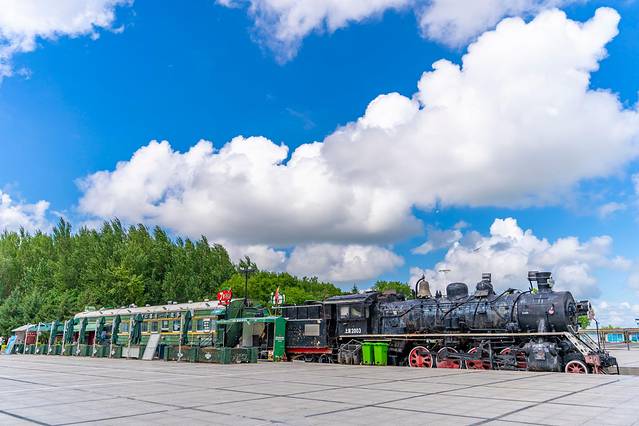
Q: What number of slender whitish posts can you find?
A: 9